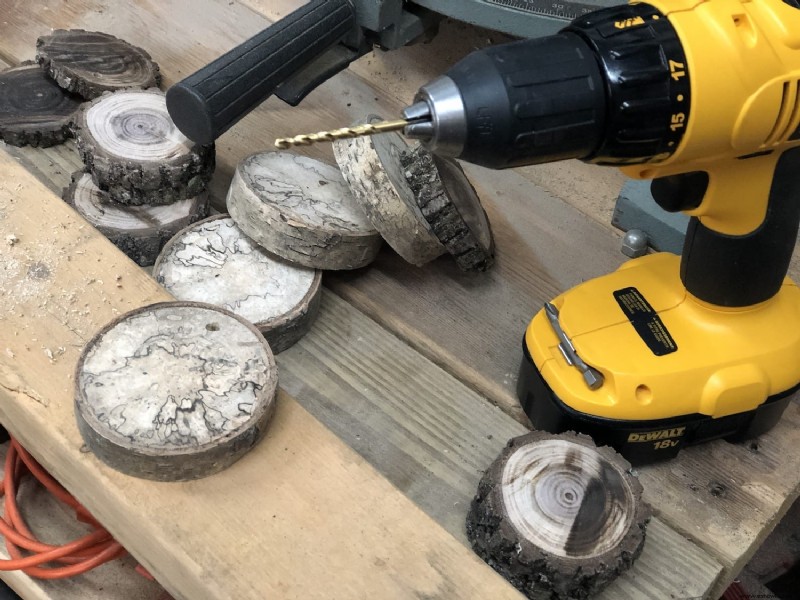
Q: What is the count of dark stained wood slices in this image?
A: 2